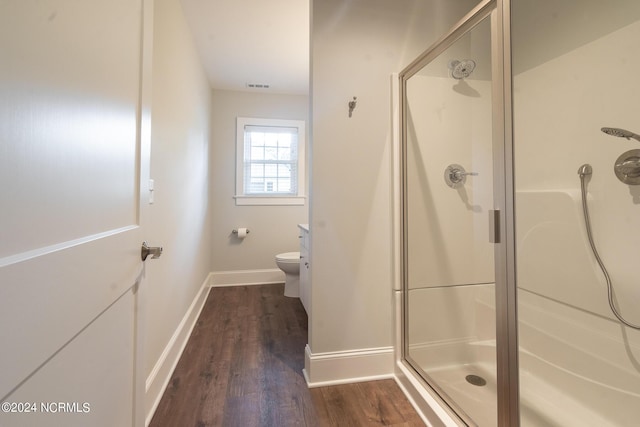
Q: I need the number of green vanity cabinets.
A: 0